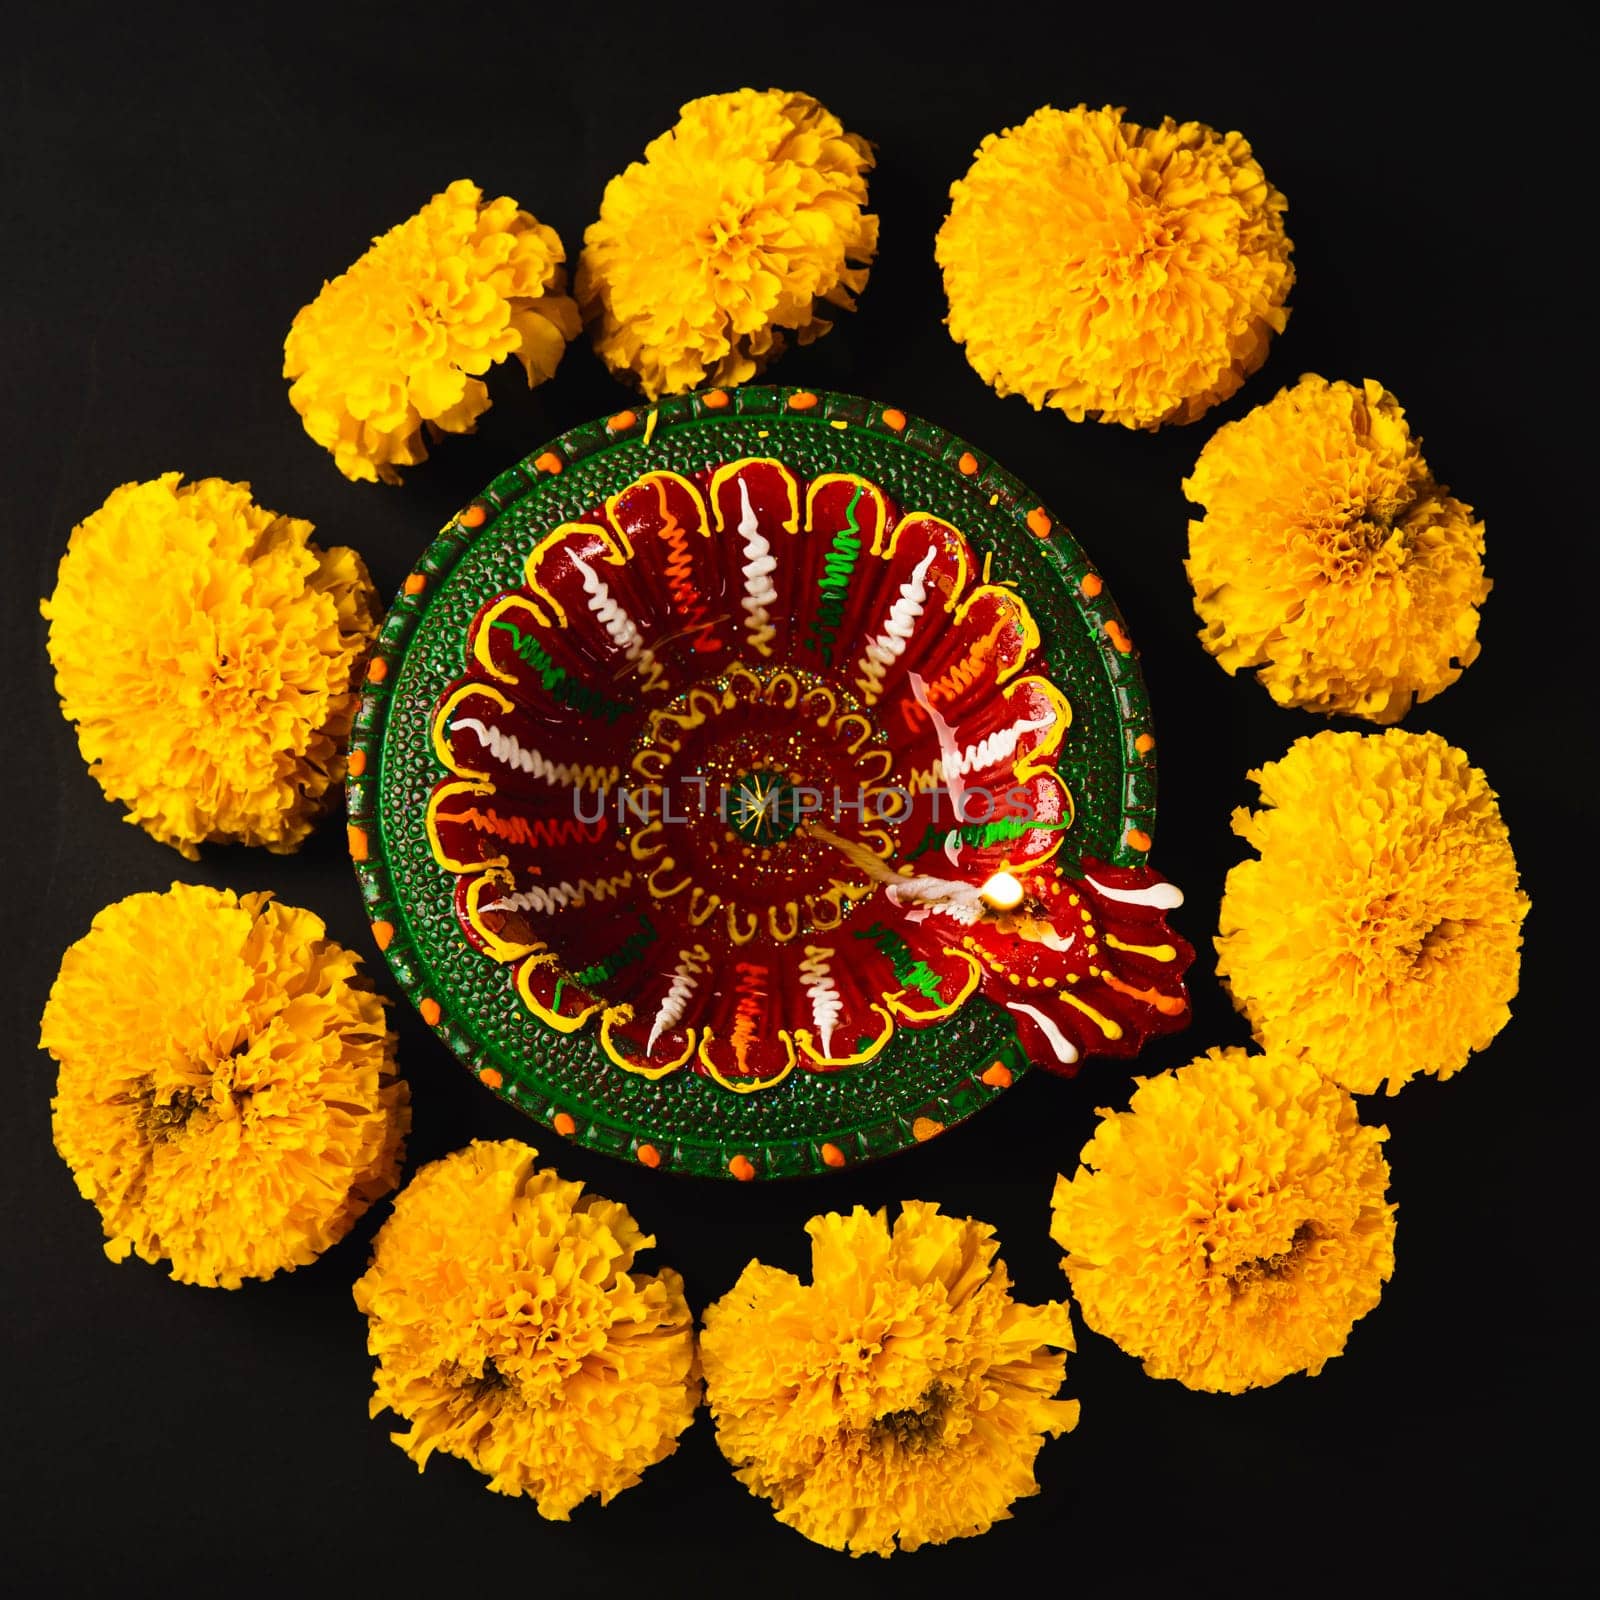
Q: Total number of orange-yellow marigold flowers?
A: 10